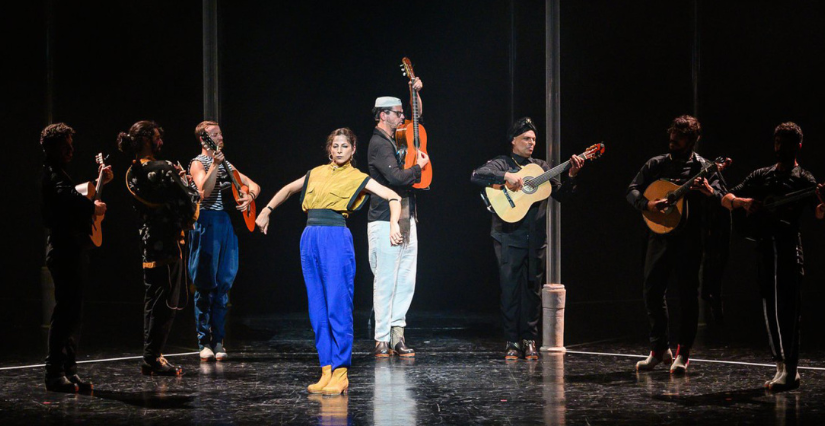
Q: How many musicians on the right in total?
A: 3